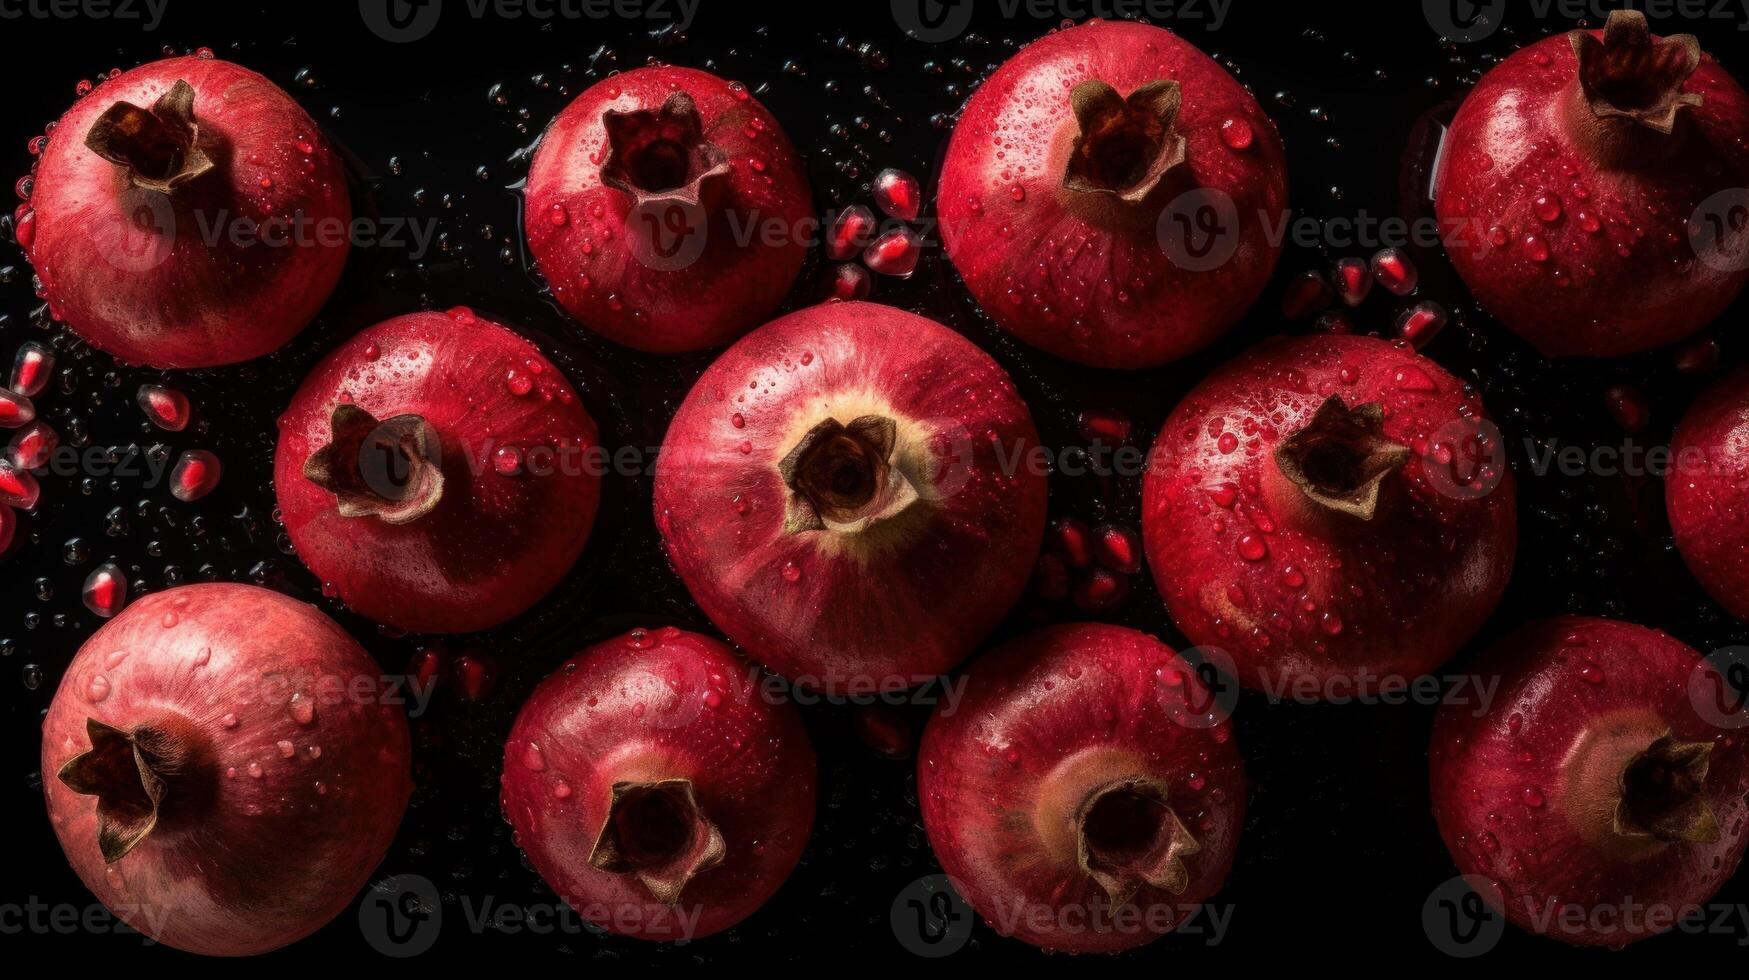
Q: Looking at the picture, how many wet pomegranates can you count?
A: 12